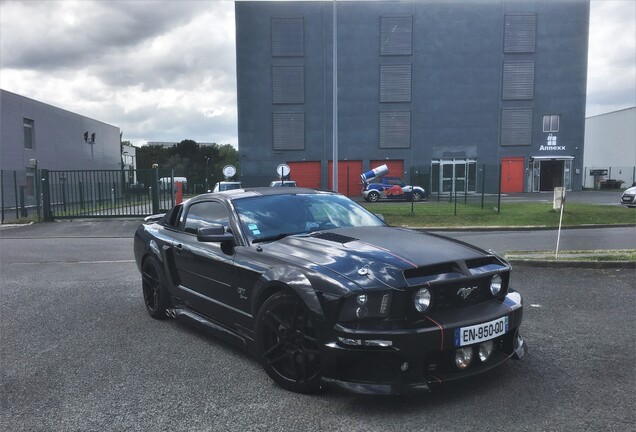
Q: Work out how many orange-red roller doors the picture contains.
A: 3